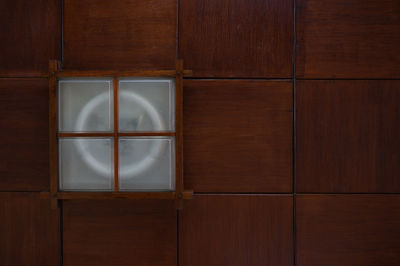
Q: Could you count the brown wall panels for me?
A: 11